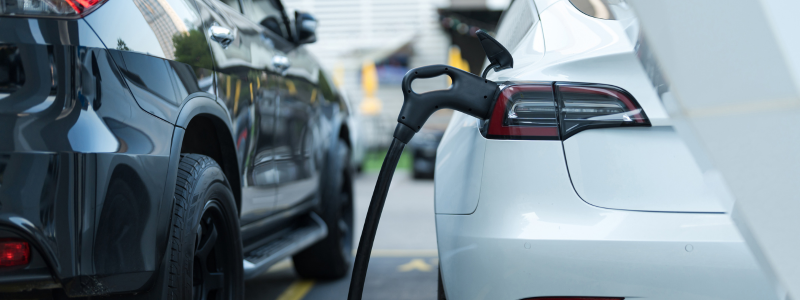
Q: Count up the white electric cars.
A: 1